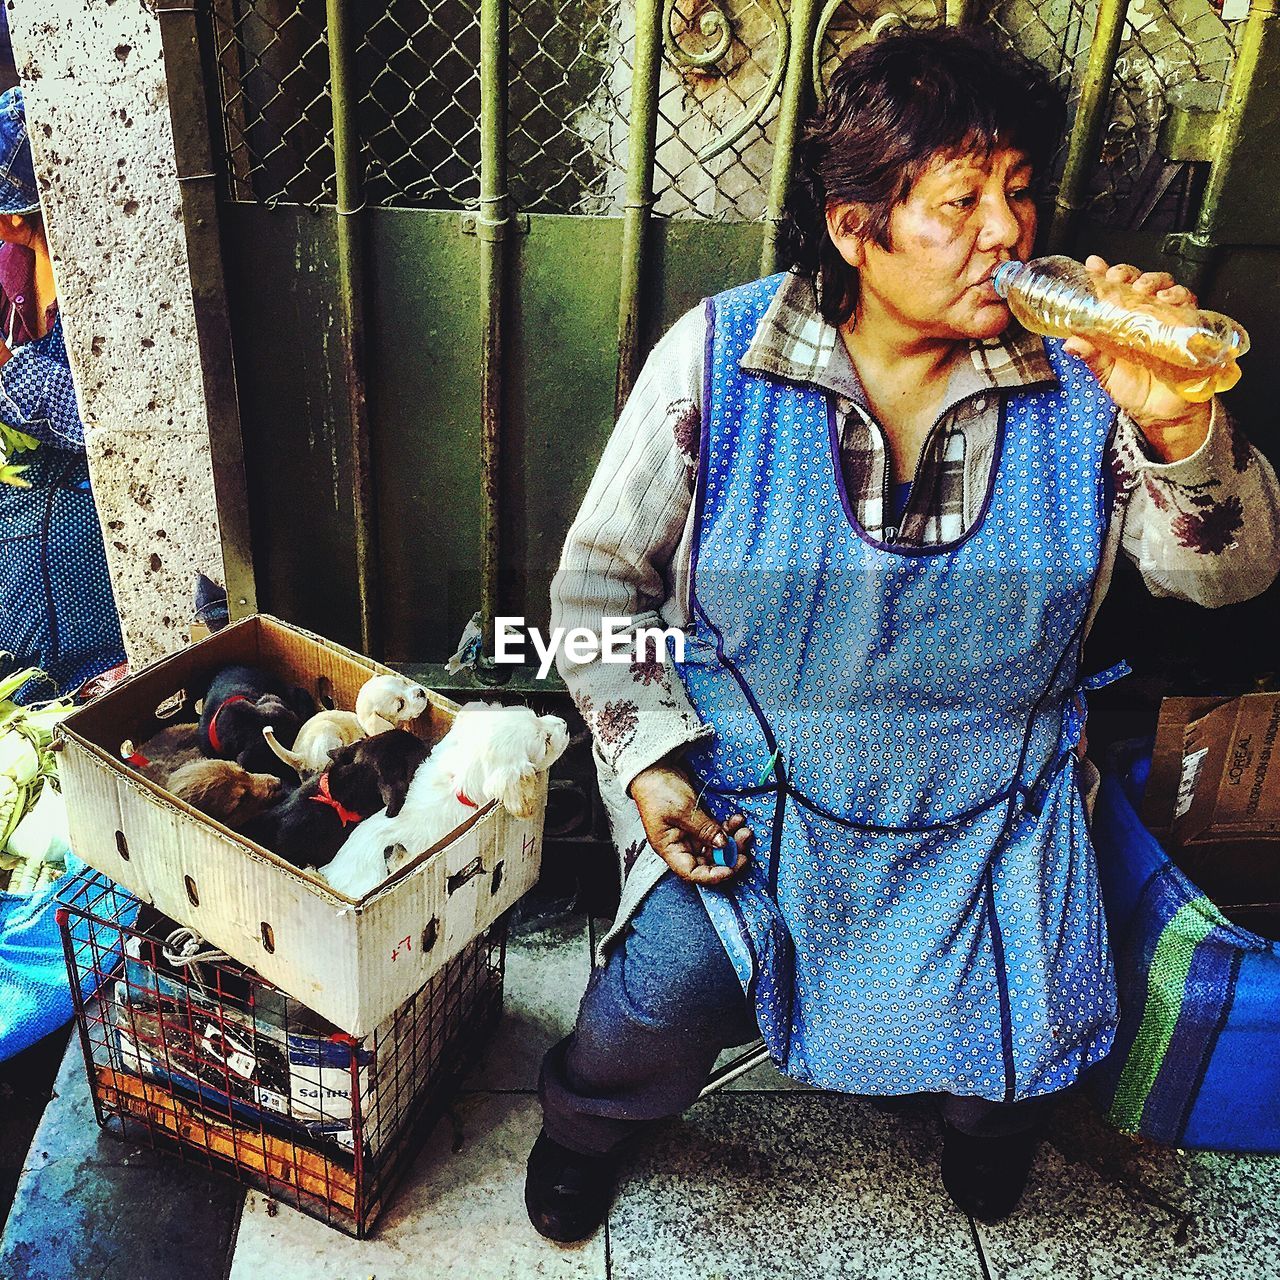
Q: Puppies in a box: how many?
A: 6